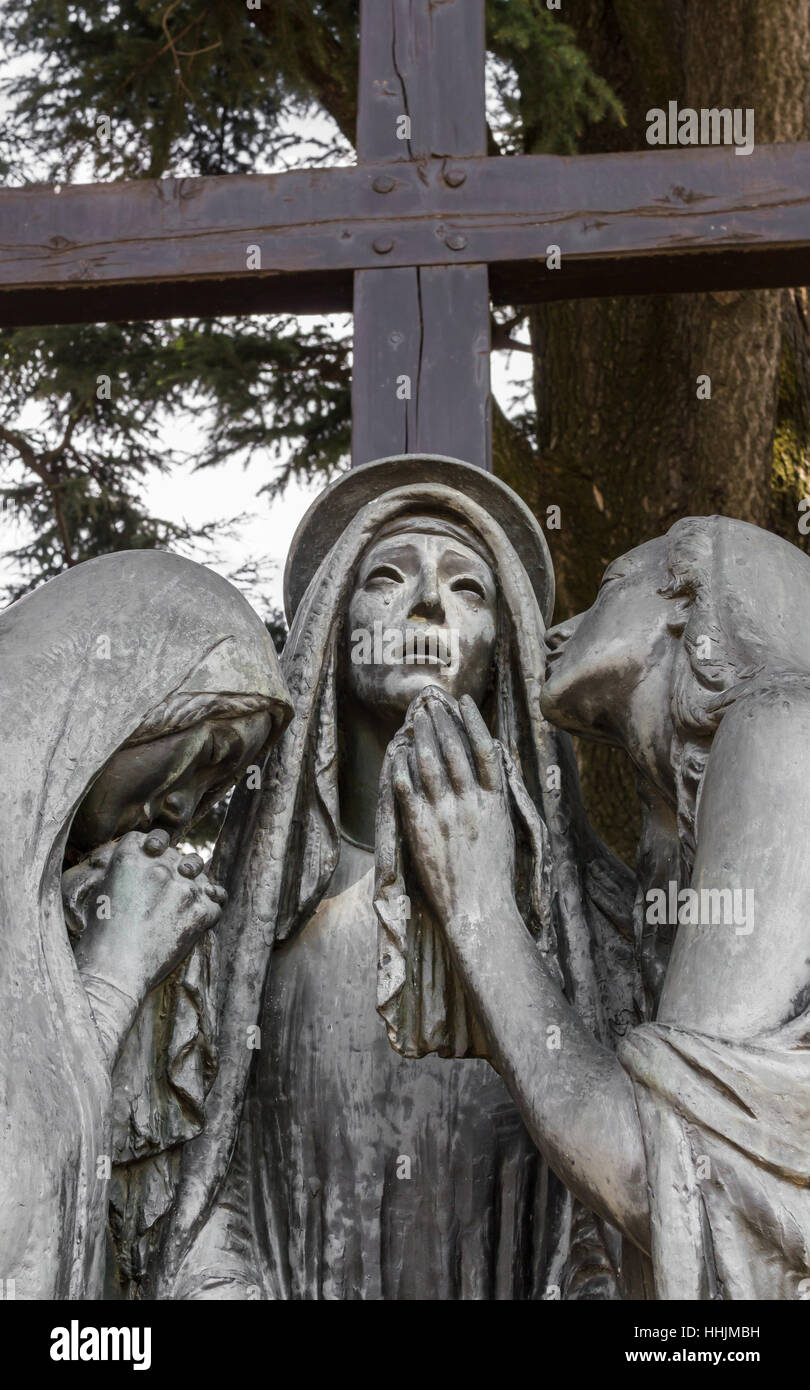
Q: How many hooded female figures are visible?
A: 2